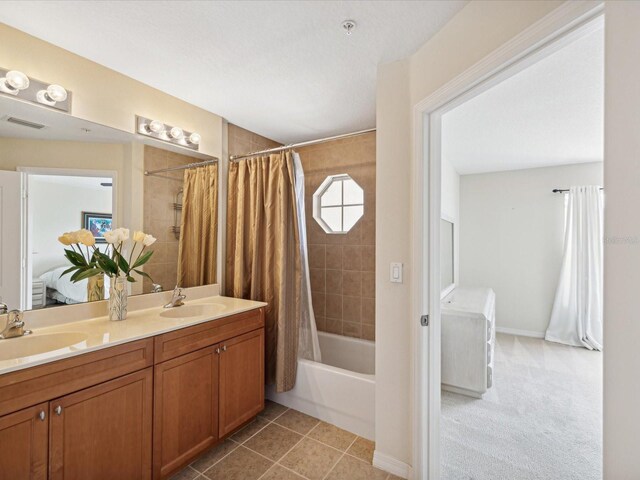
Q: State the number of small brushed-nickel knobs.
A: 4